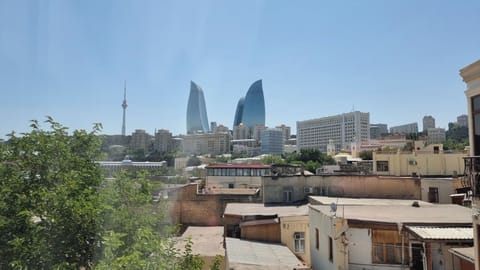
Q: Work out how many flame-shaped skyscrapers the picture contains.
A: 3